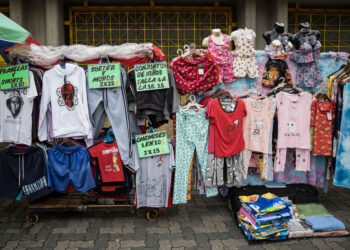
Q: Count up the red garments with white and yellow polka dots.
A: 1